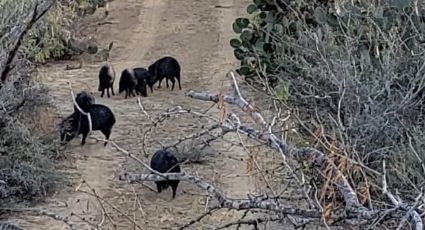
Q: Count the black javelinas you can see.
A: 7